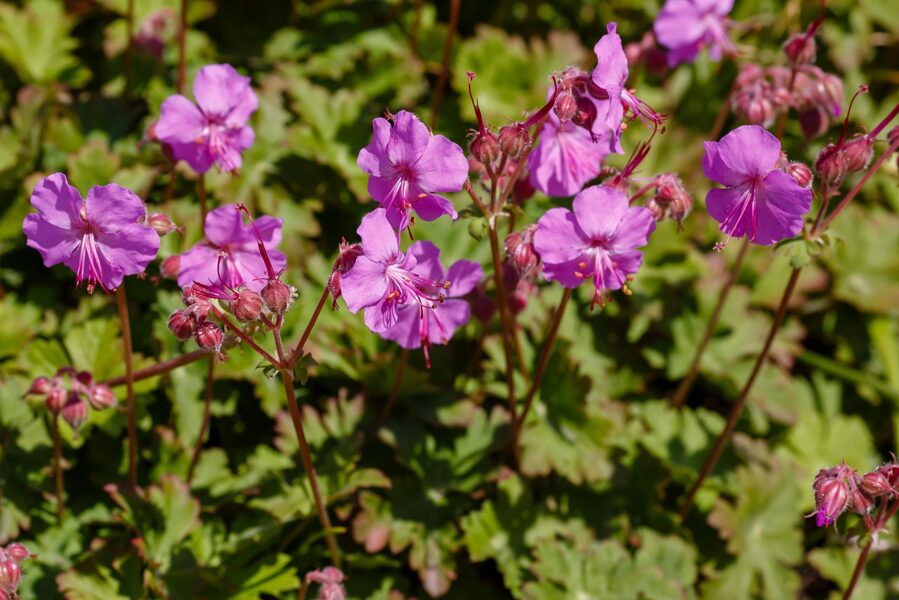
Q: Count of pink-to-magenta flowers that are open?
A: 11